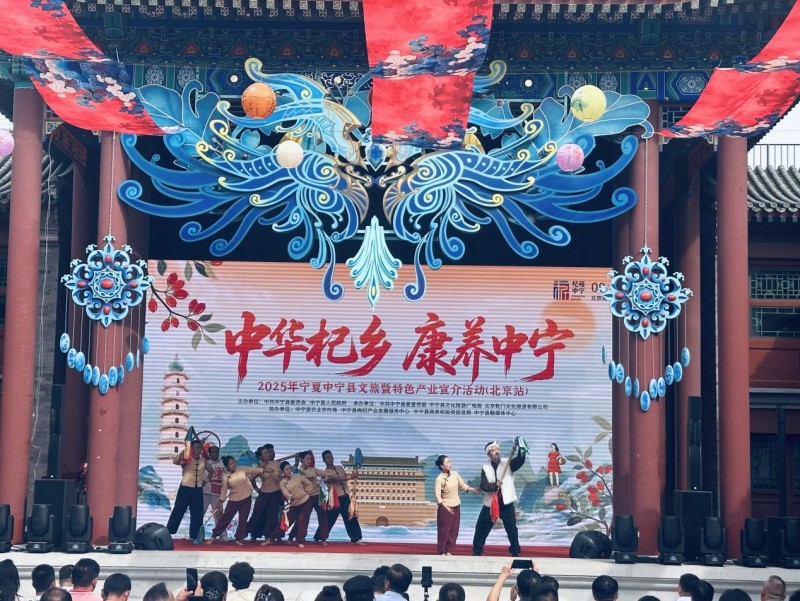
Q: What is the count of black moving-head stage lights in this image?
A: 9